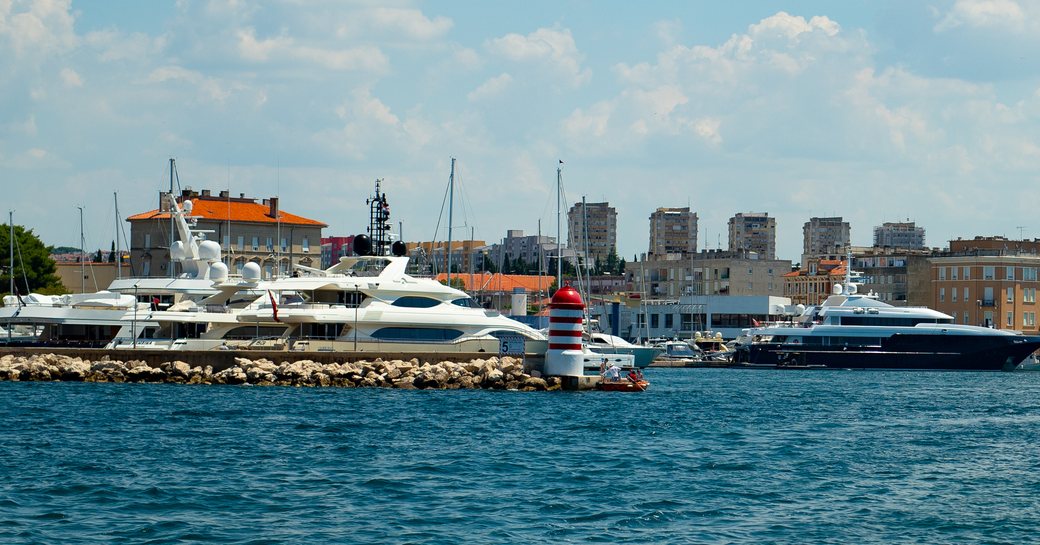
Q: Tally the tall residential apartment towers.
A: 5